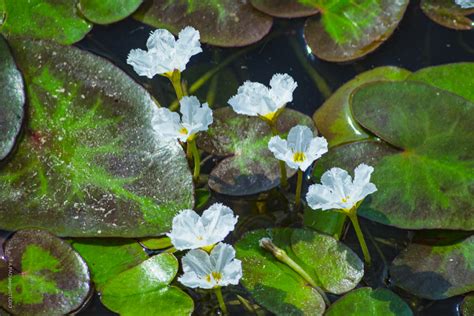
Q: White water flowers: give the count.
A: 7